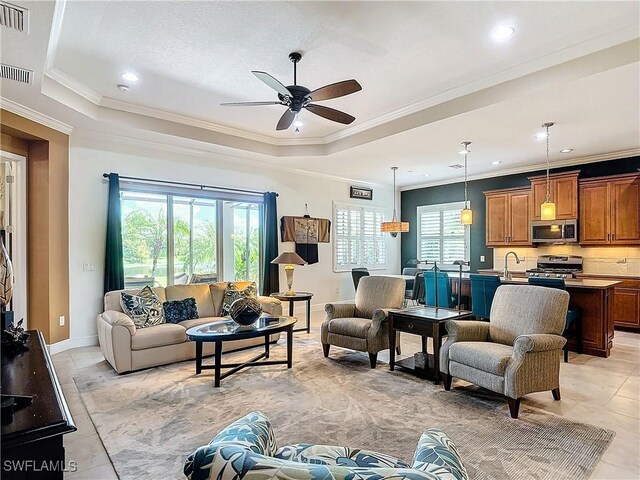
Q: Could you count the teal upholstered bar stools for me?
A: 3